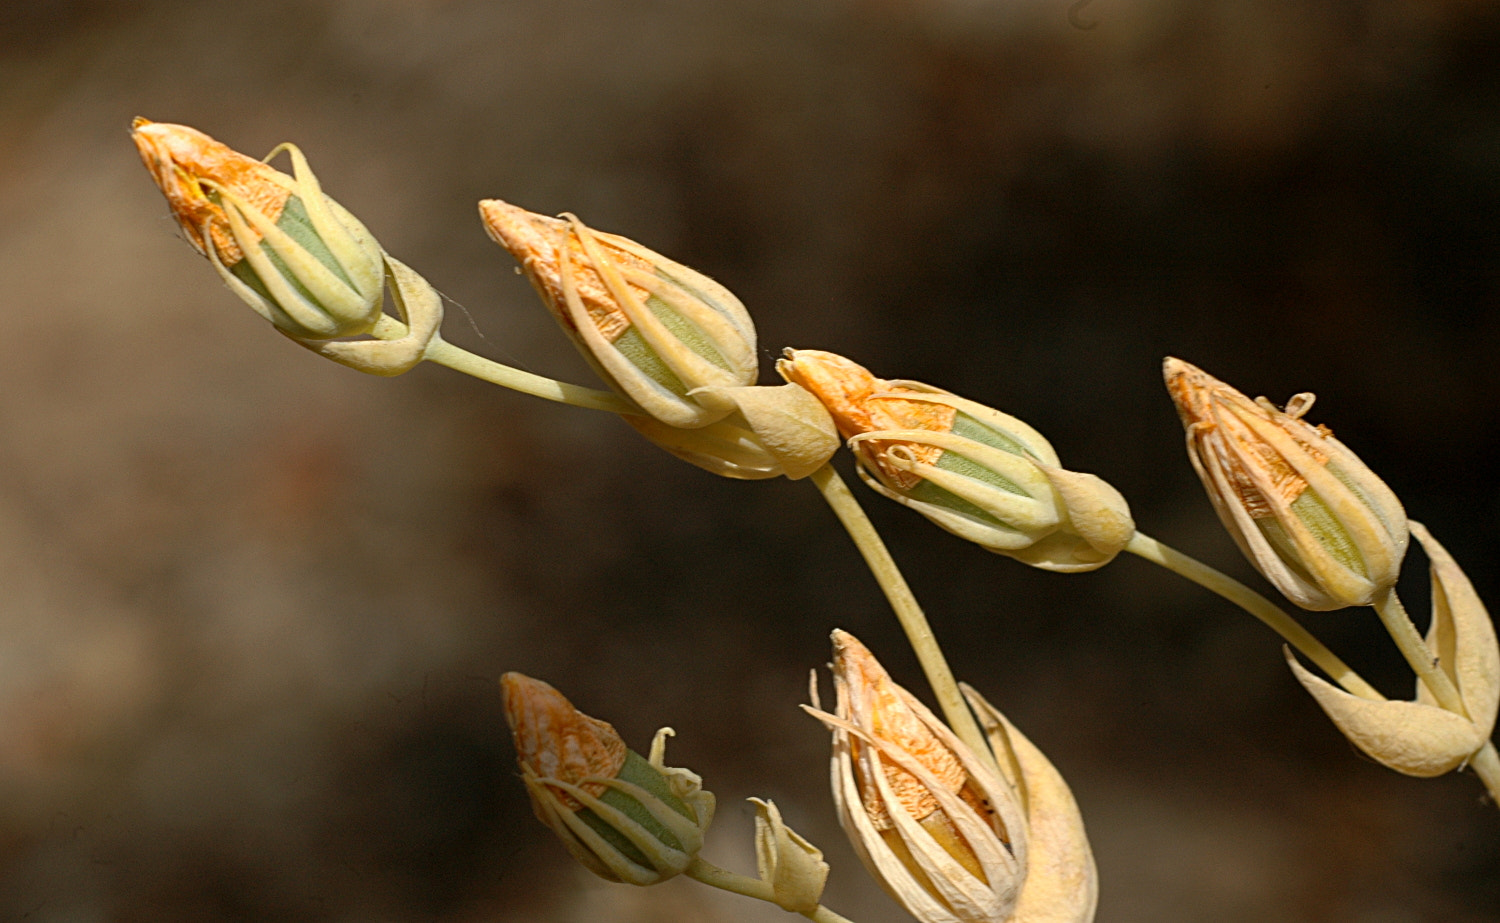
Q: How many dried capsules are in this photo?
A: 6